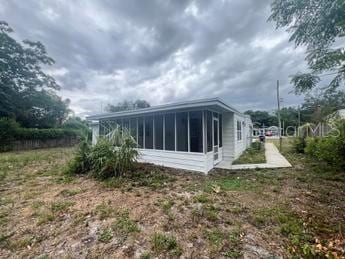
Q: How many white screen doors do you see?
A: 1